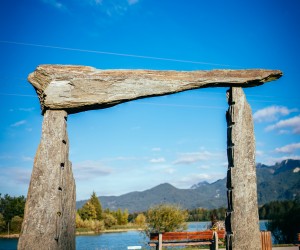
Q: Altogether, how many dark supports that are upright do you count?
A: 2